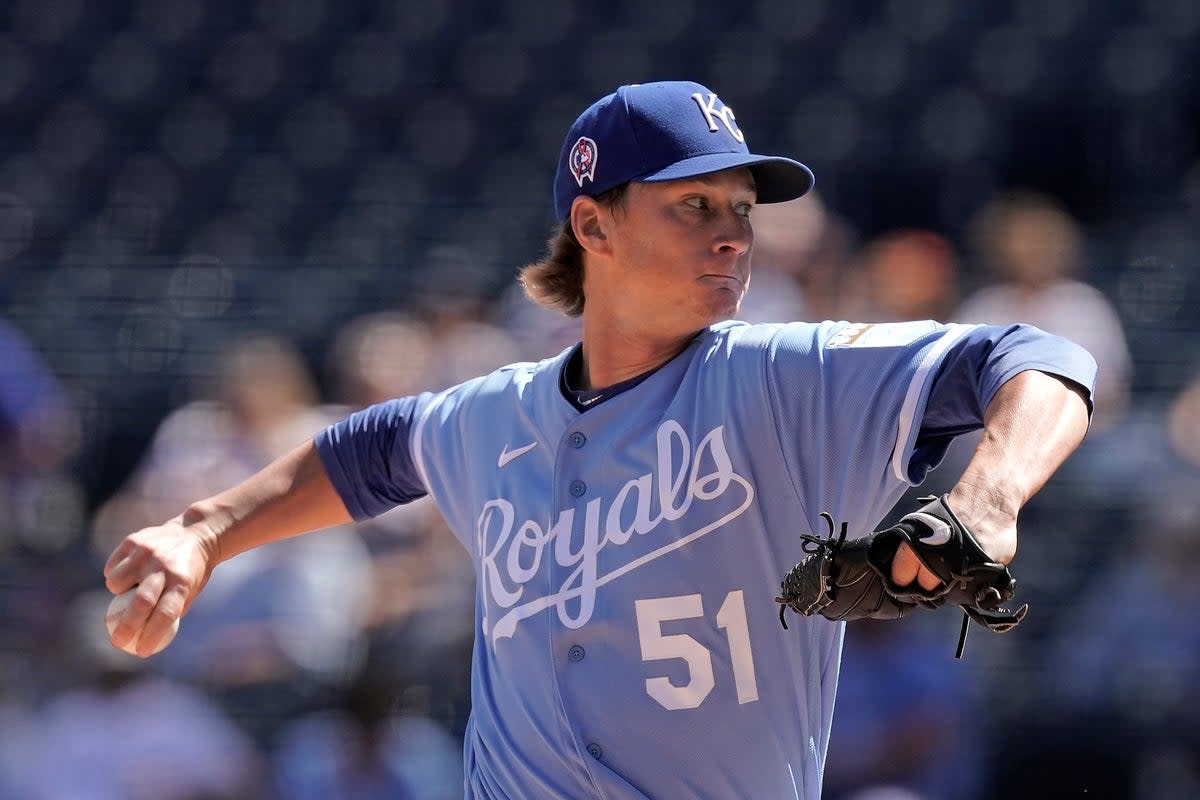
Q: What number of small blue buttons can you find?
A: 4